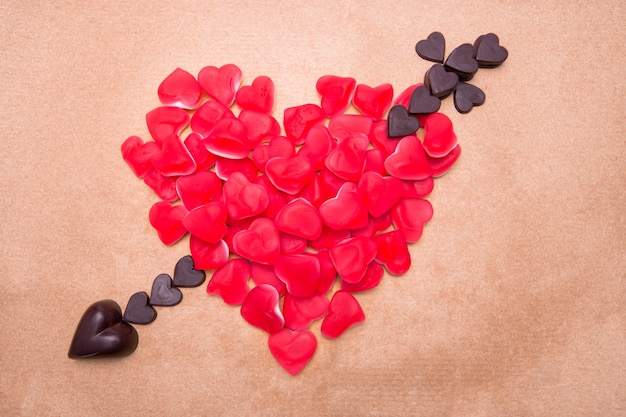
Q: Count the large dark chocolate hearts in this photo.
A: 1